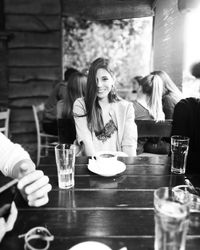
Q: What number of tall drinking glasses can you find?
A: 3